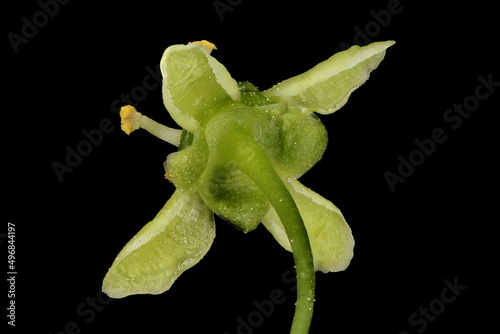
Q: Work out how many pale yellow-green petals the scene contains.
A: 4